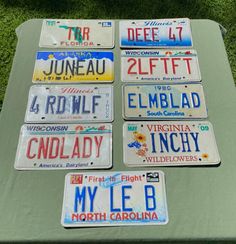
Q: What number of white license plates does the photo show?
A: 8